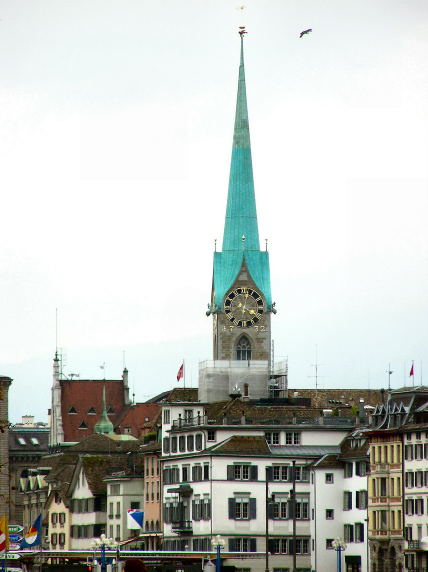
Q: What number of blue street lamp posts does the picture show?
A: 3